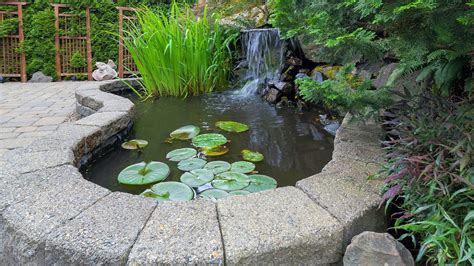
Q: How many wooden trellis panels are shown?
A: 3